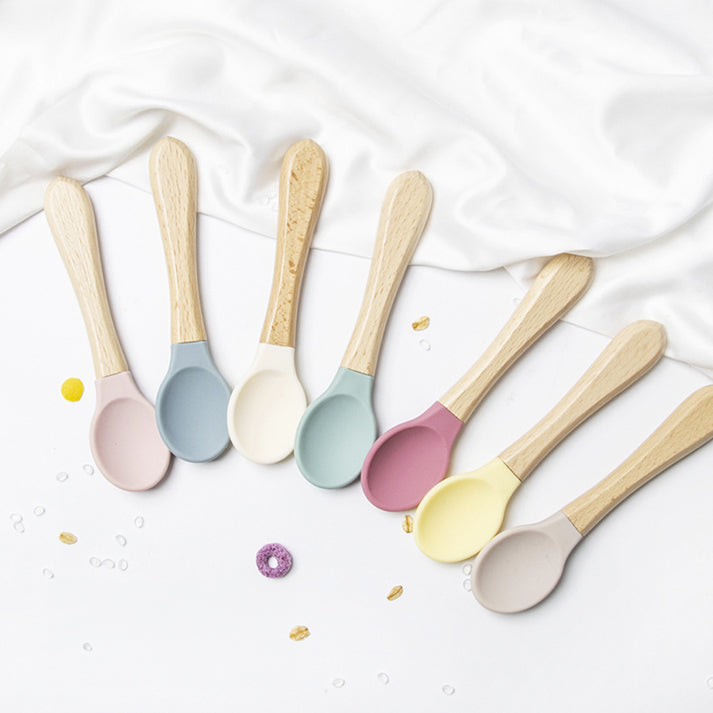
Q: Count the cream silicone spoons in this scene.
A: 1